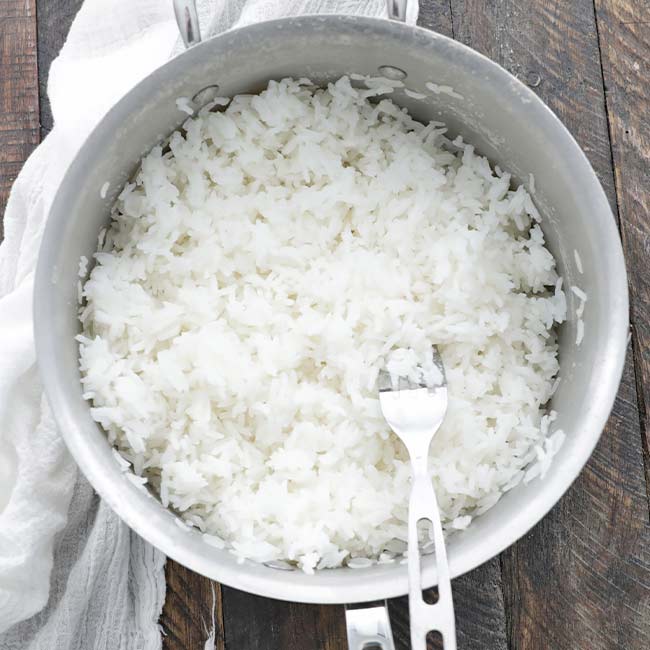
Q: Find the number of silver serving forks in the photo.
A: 1